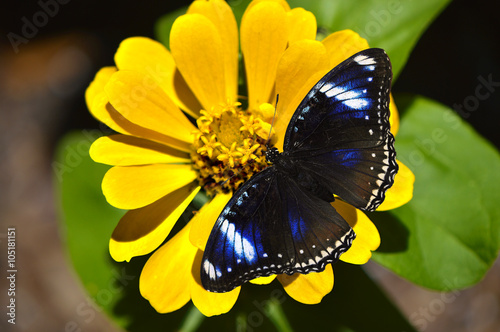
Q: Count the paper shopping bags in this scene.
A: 0